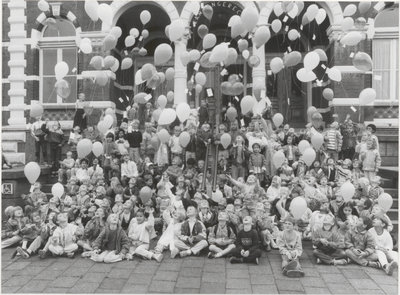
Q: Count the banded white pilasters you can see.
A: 1